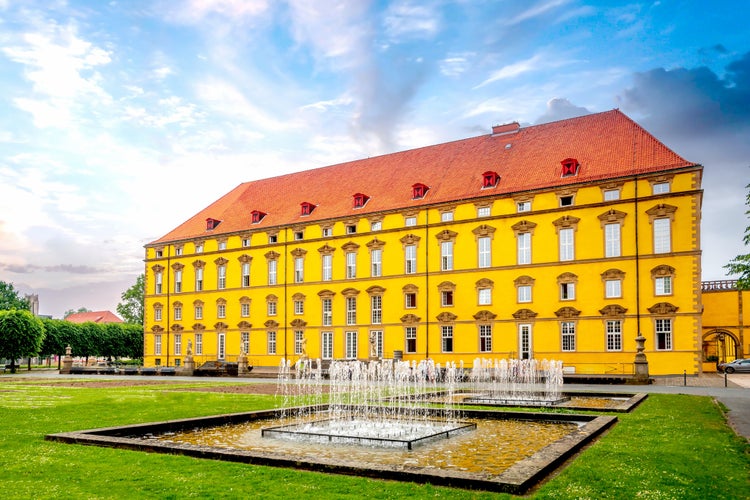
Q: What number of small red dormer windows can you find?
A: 7